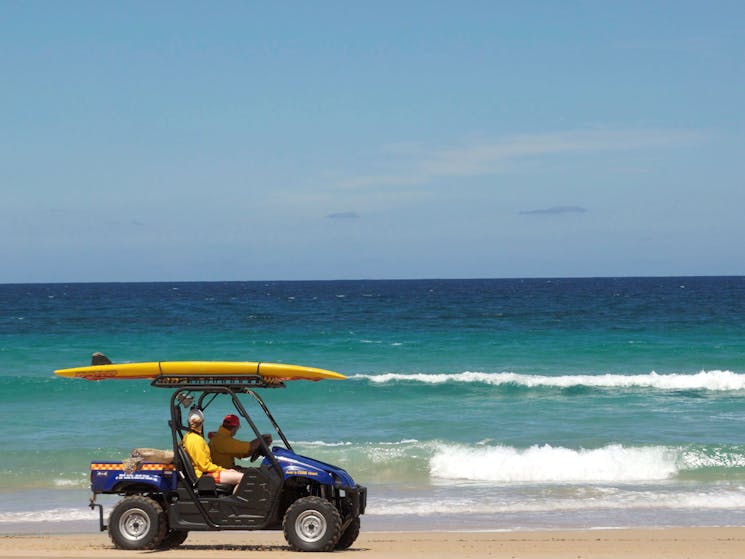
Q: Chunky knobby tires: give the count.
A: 4